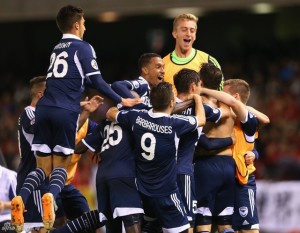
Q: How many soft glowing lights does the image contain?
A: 3